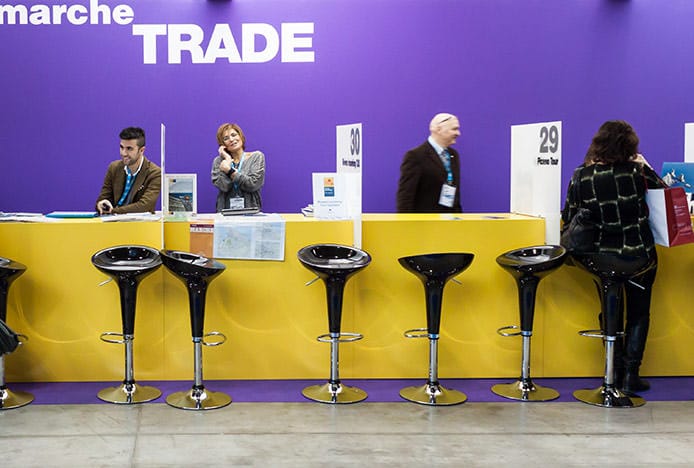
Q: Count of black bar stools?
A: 7